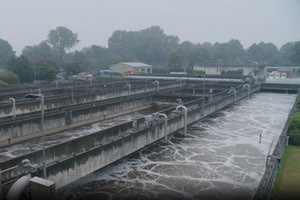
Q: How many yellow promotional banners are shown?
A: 0